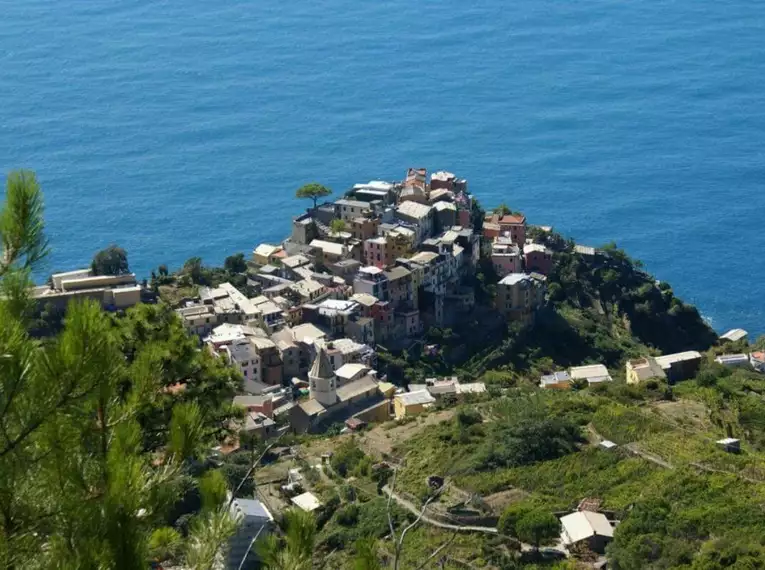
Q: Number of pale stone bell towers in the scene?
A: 1